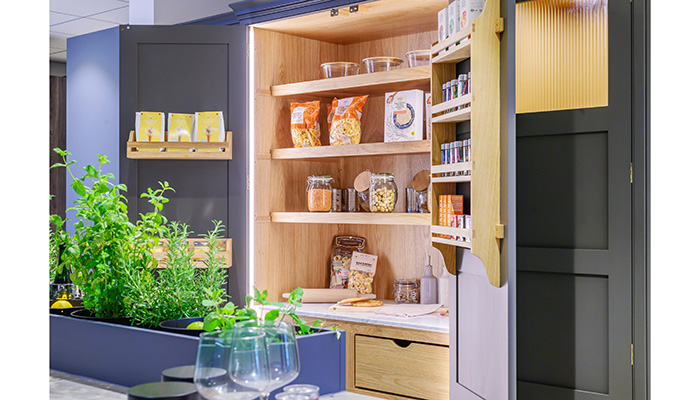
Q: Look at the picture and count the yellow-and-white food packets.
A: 3